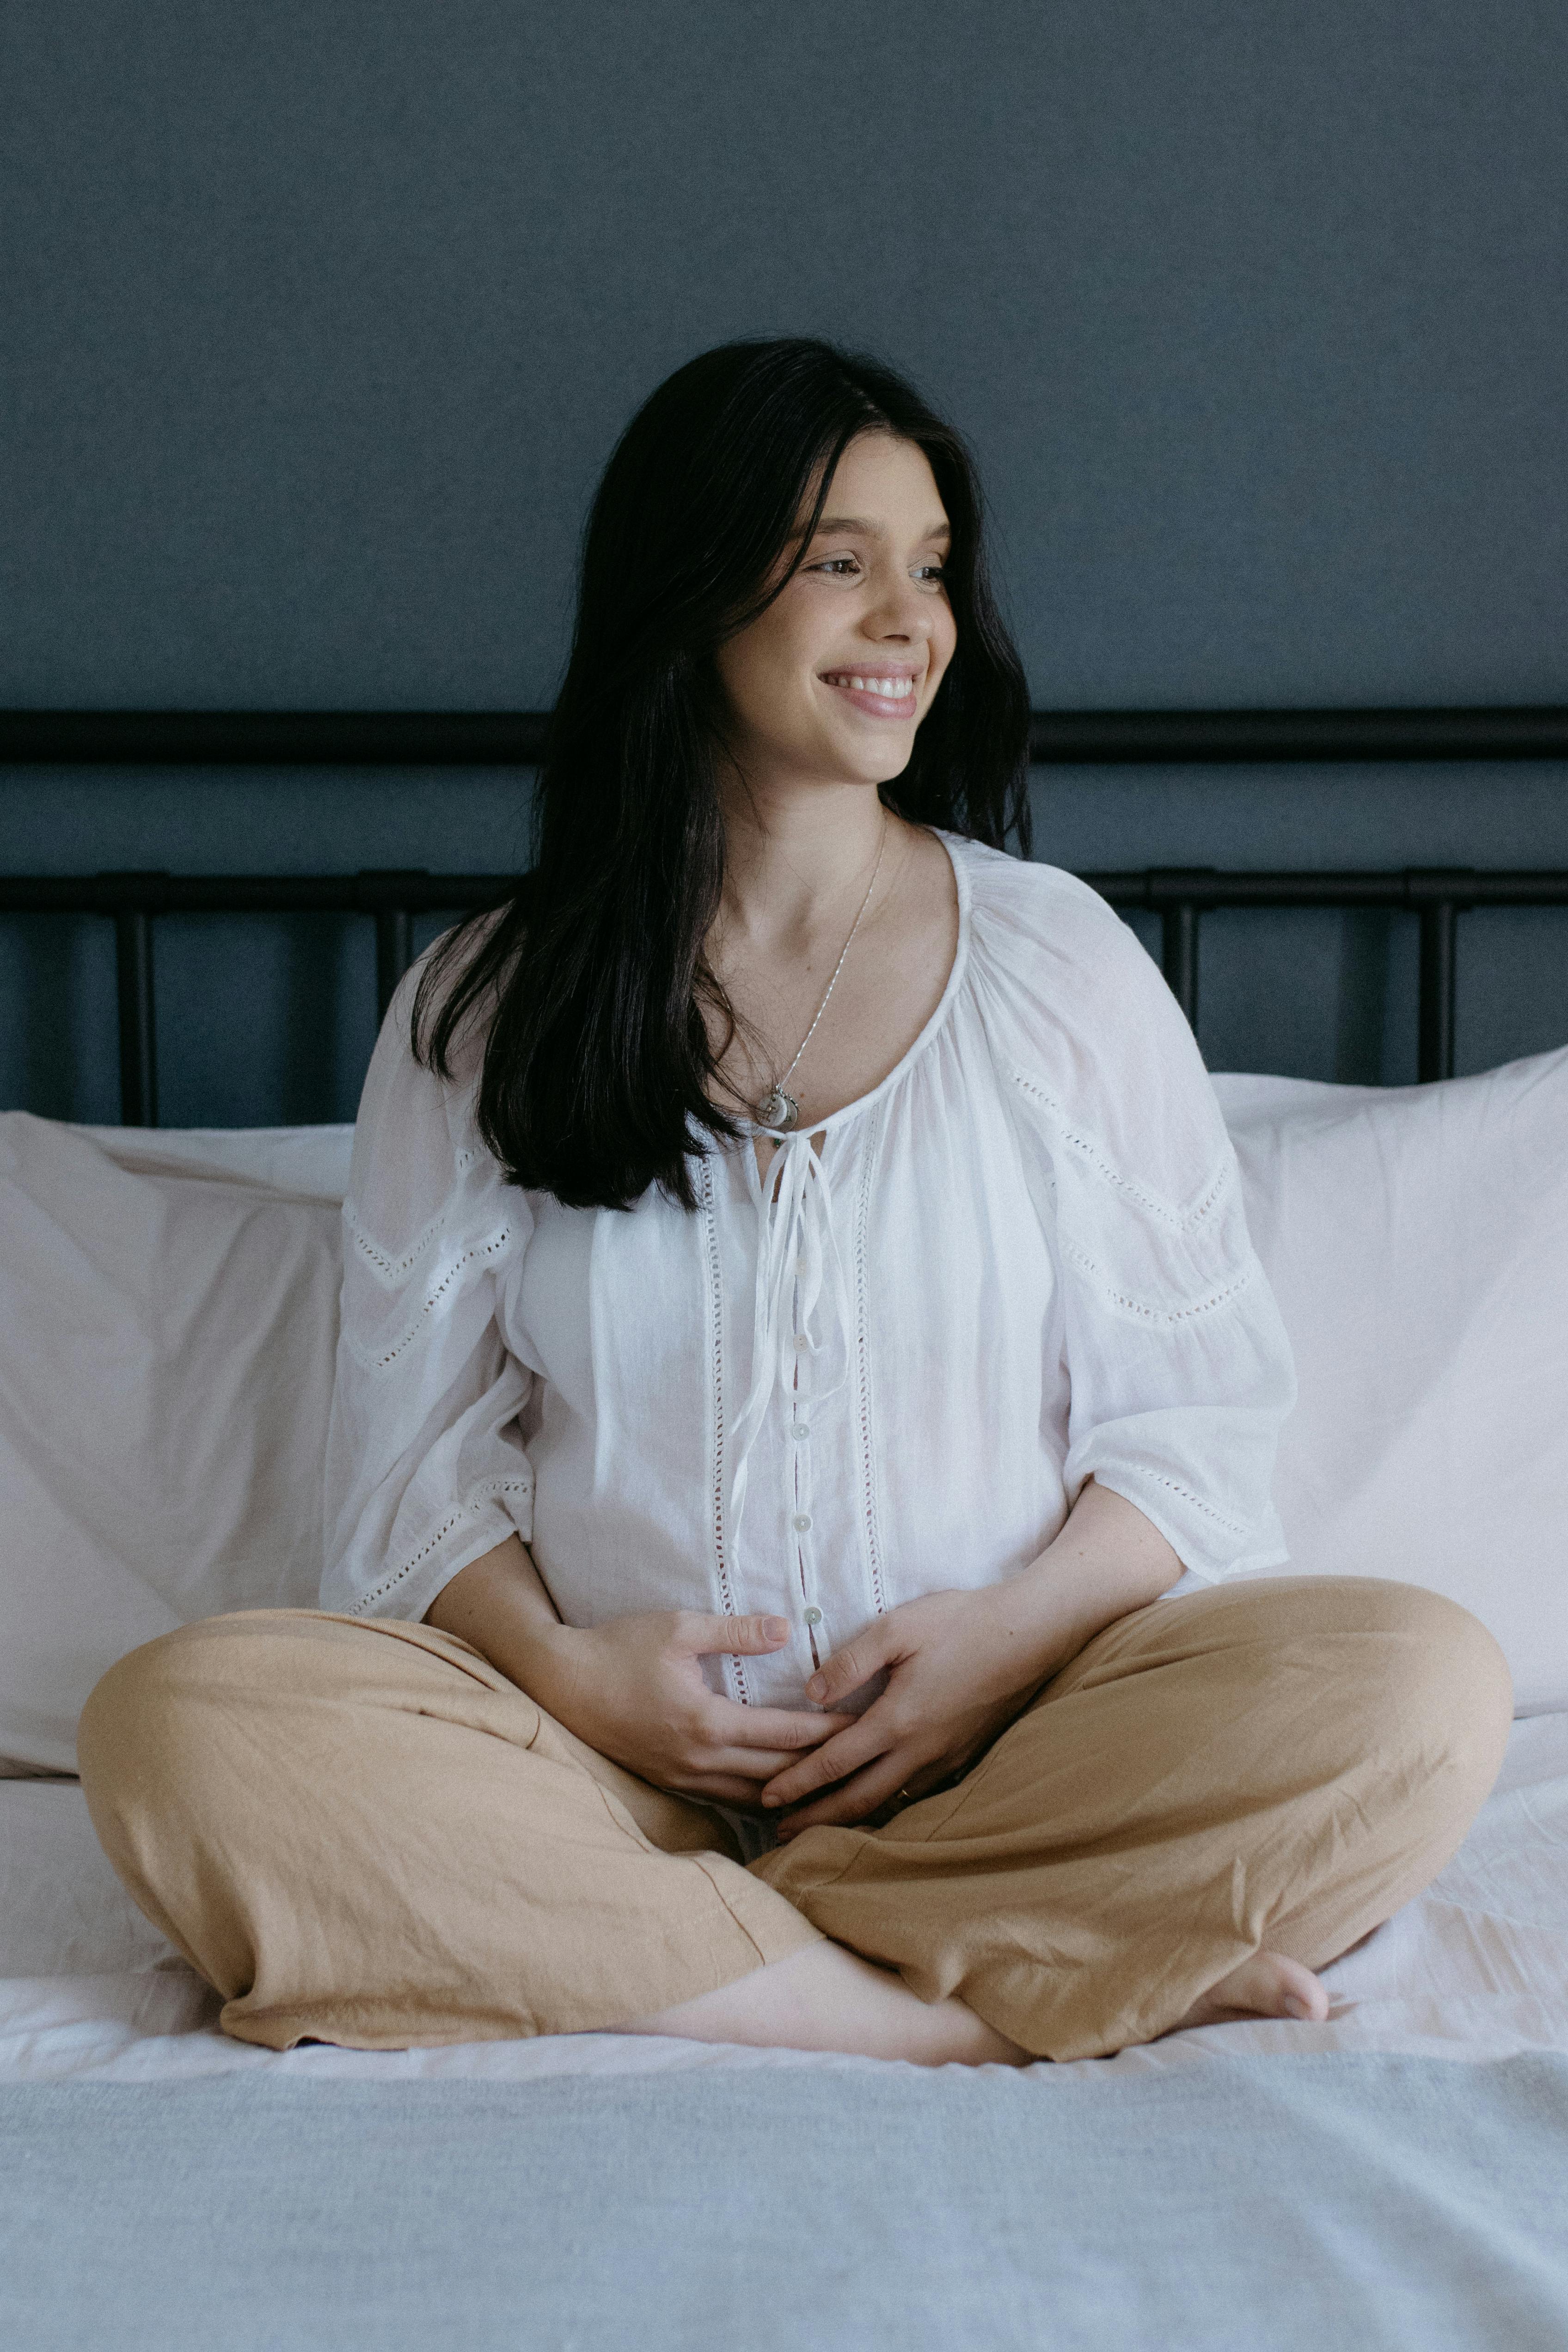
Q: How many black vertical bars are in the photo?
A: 4